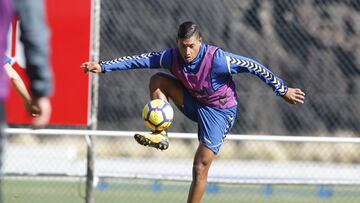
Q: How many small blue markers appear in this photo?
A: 5